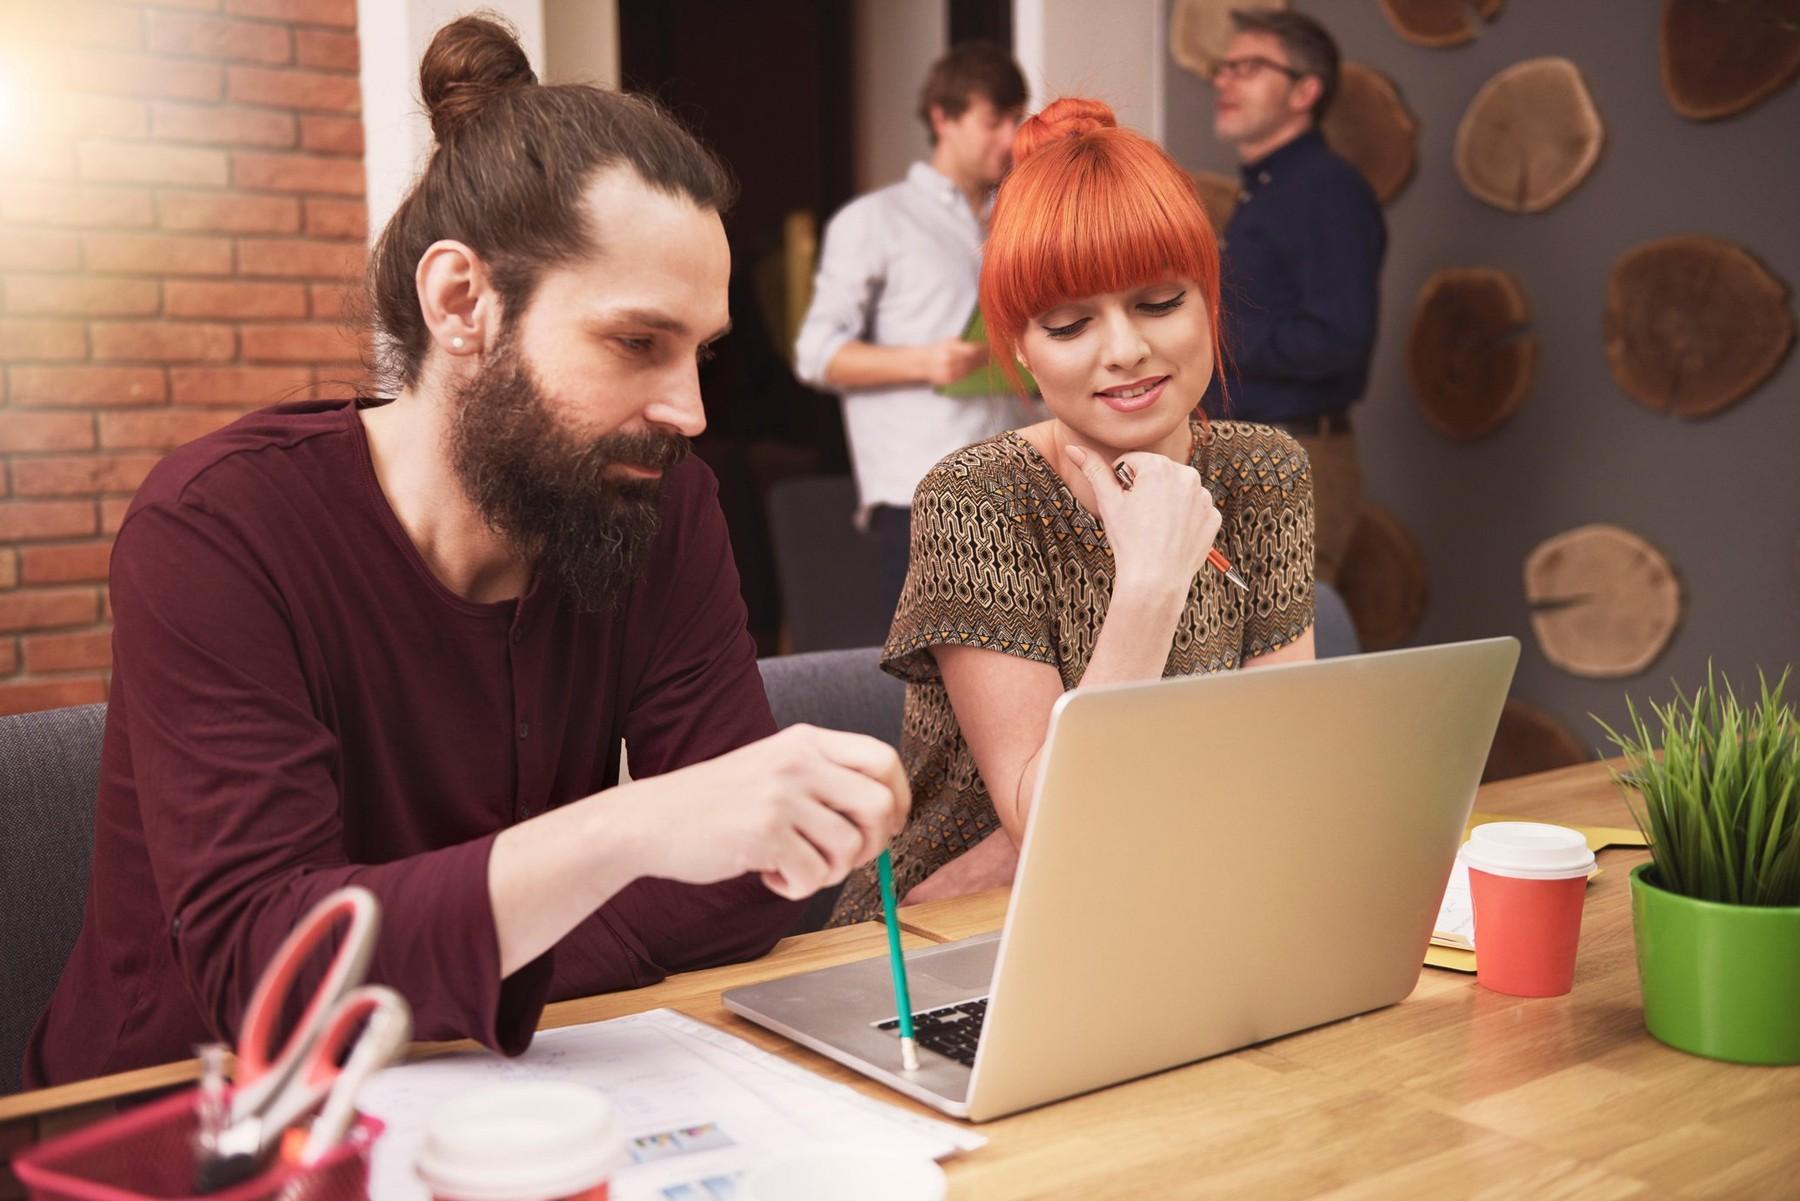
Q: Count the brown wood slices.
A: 11